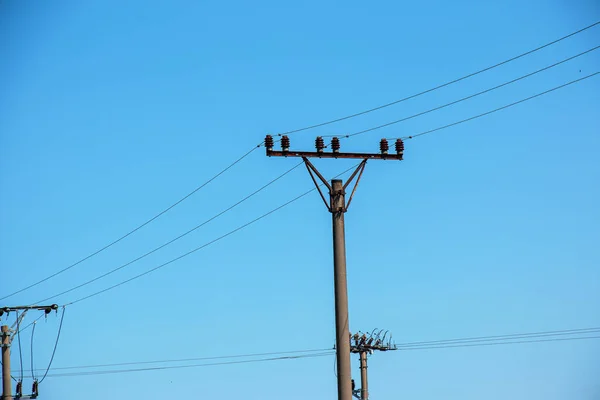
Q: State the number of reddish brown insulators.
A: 6